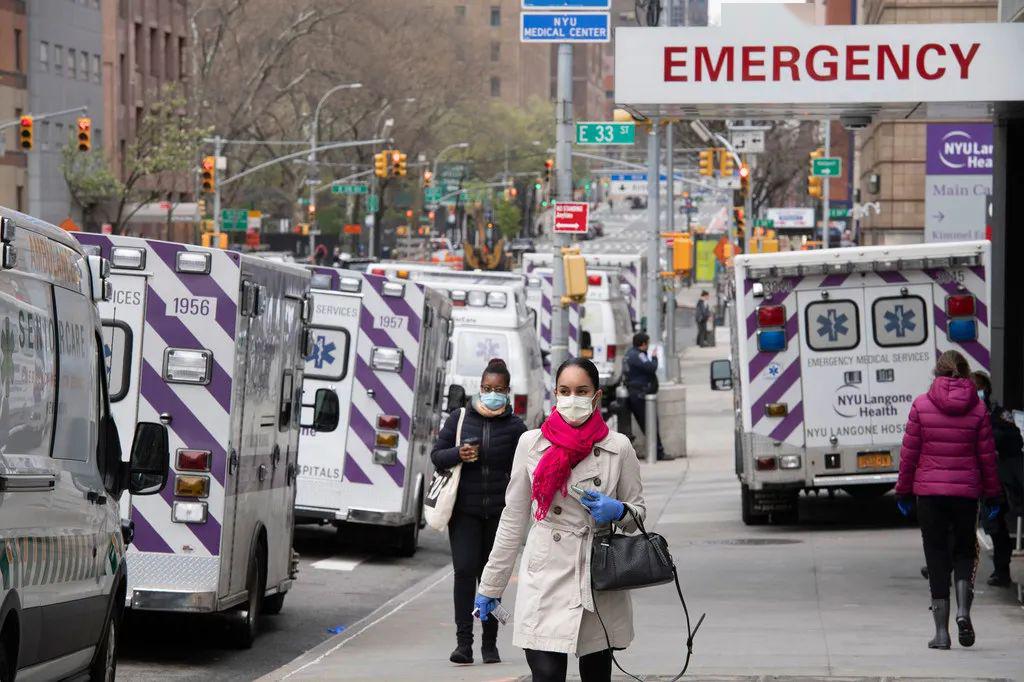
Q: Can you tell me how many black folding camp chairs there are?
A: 0